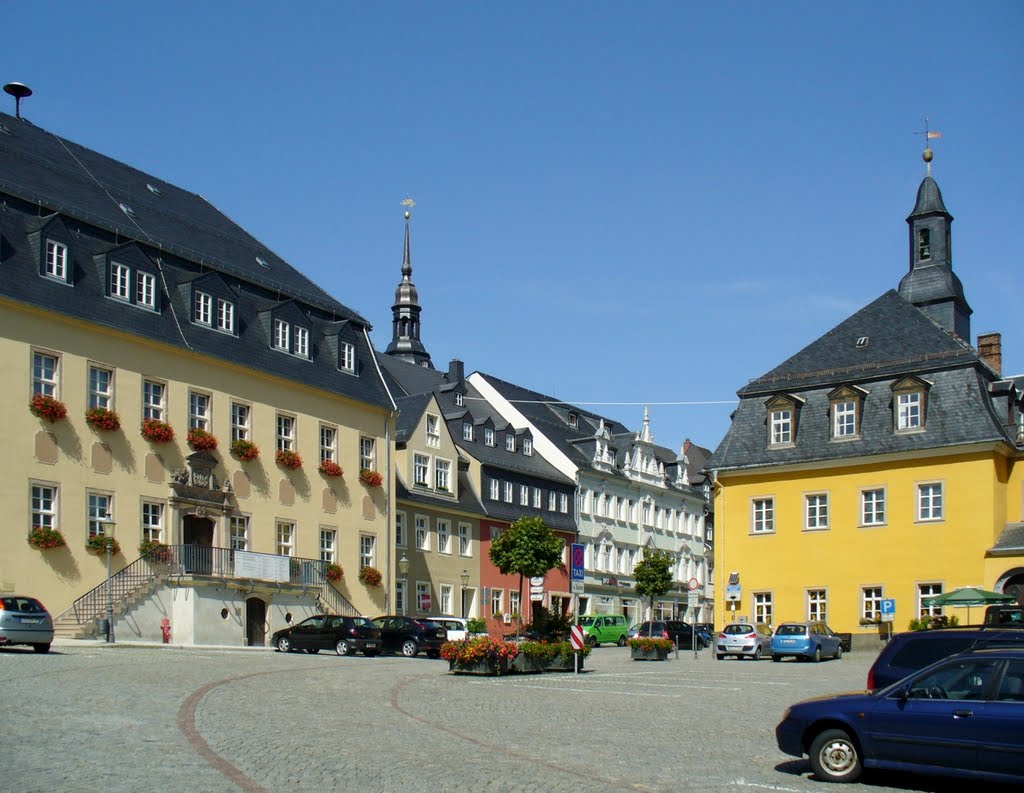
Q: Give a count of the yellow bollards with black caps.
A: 0